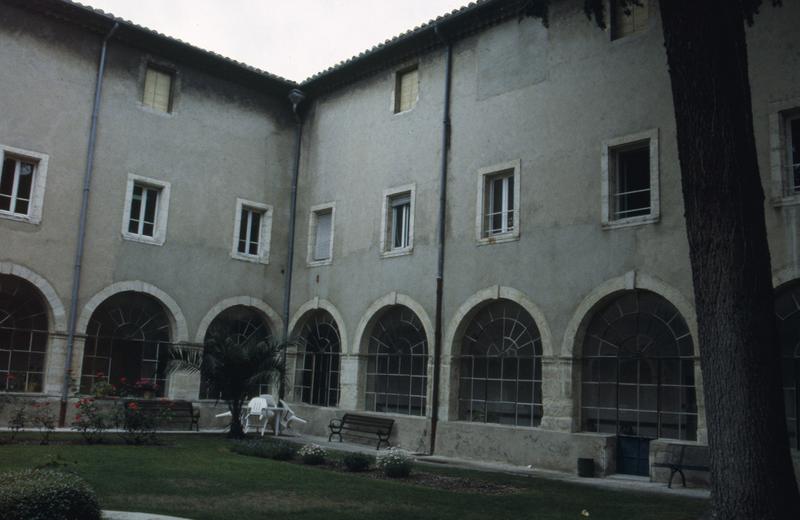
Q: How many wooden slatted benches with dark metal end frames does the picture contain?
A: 3